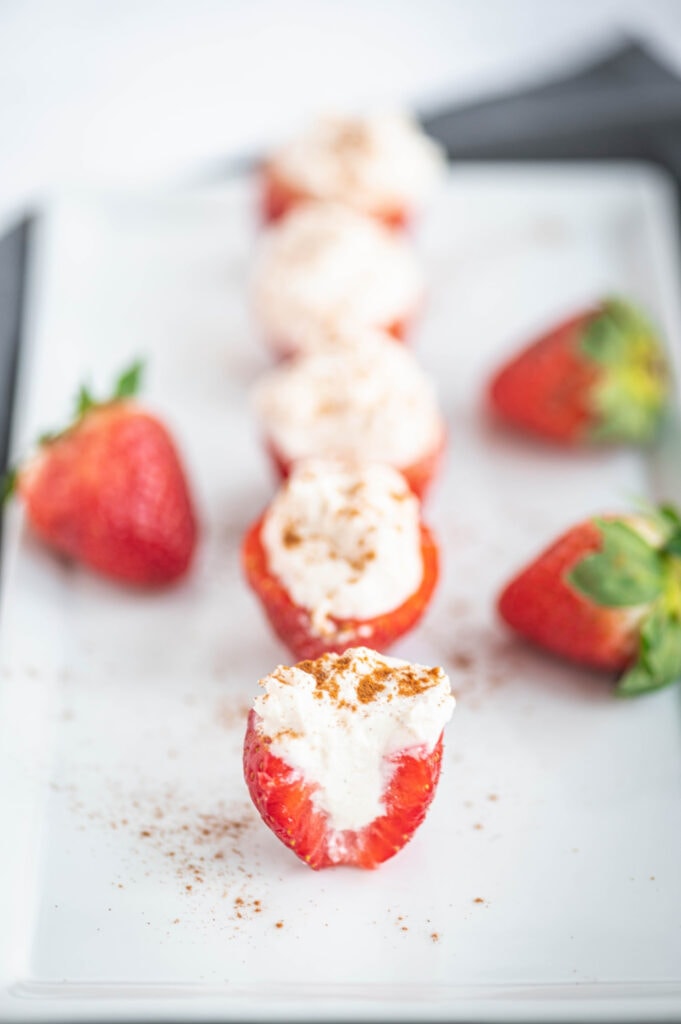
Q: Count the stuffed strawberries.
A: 5